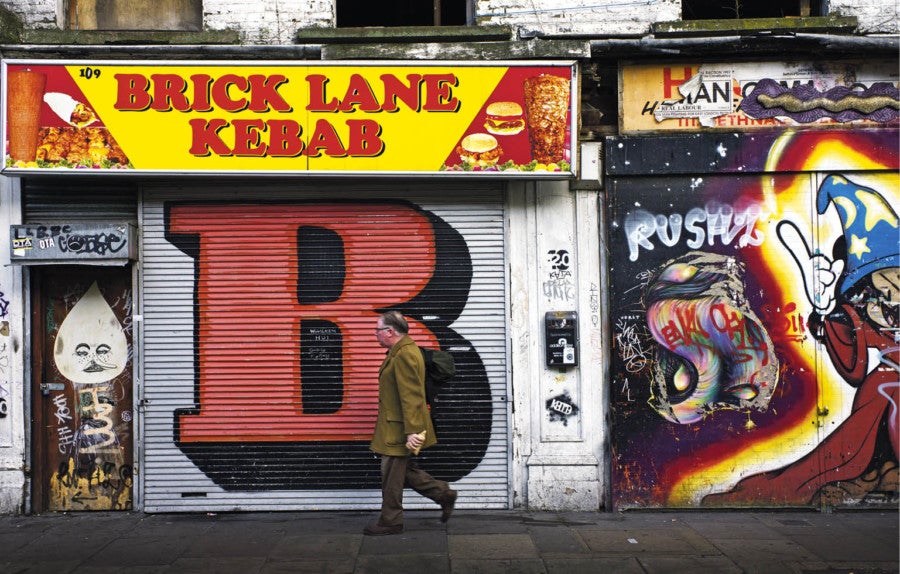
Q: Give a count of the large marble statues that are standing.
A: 0